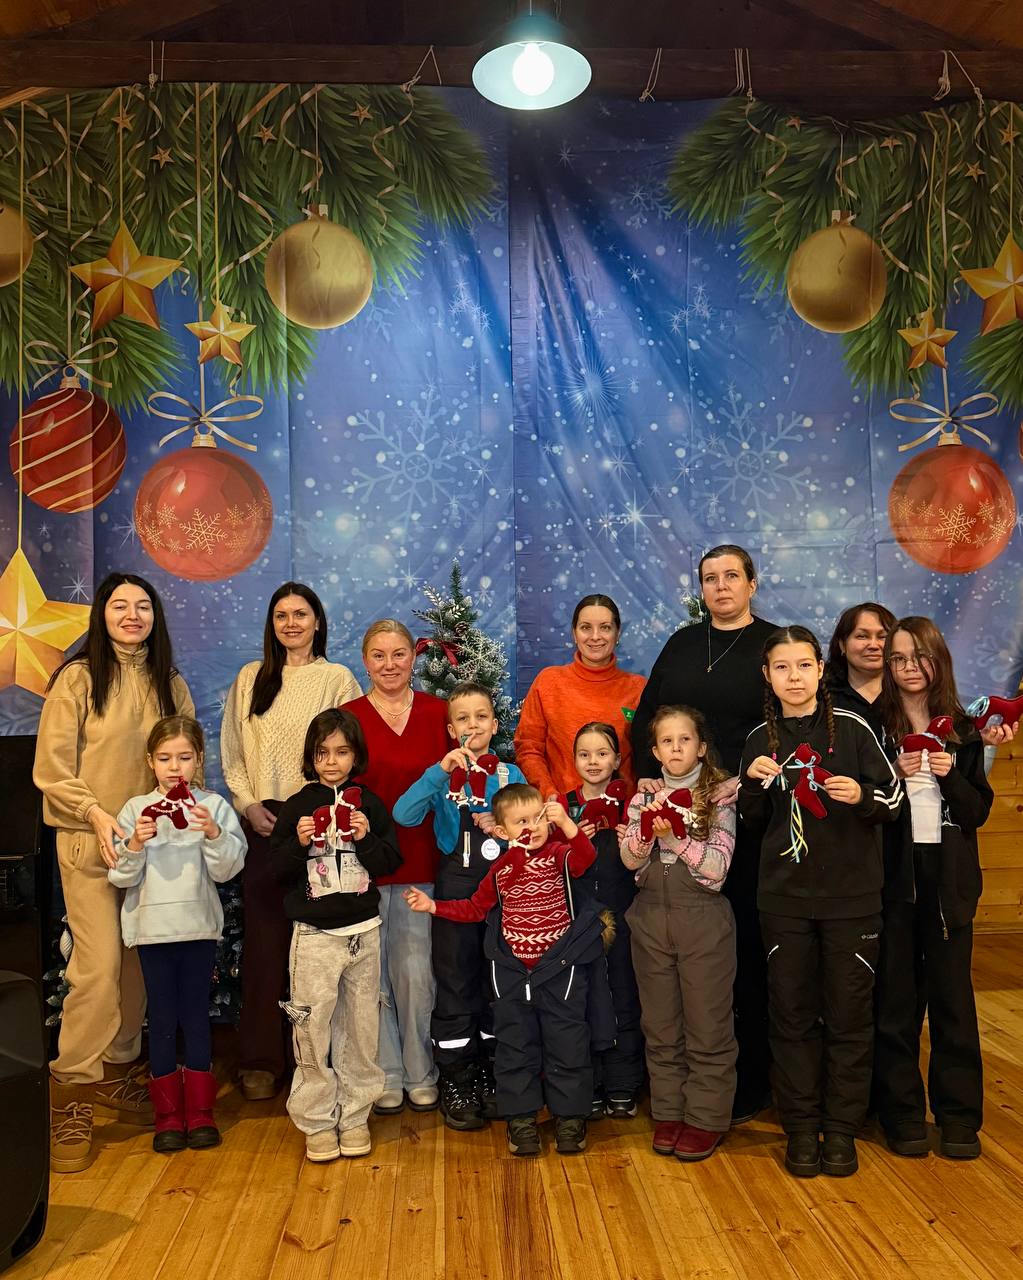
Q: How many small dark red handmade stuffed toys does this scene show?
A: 9